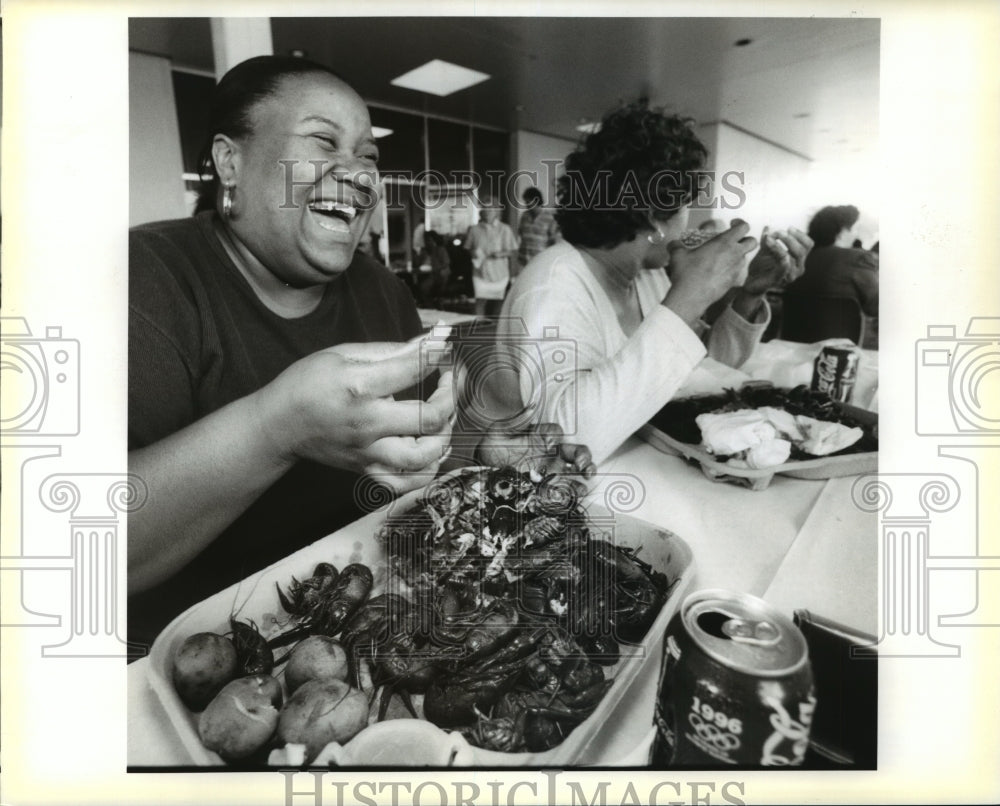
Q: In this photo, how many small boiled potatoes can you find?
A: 4